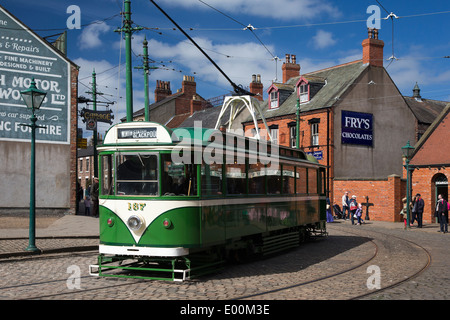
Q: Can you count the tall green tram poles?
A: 4